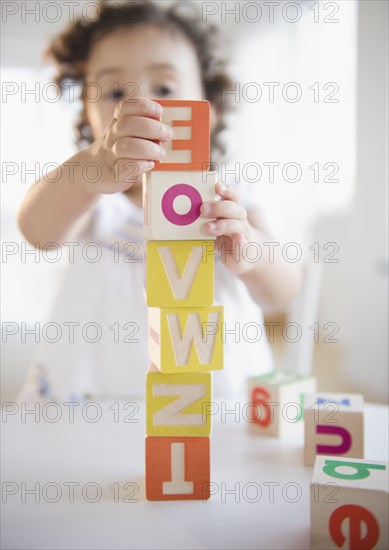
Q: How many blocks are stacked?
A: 6